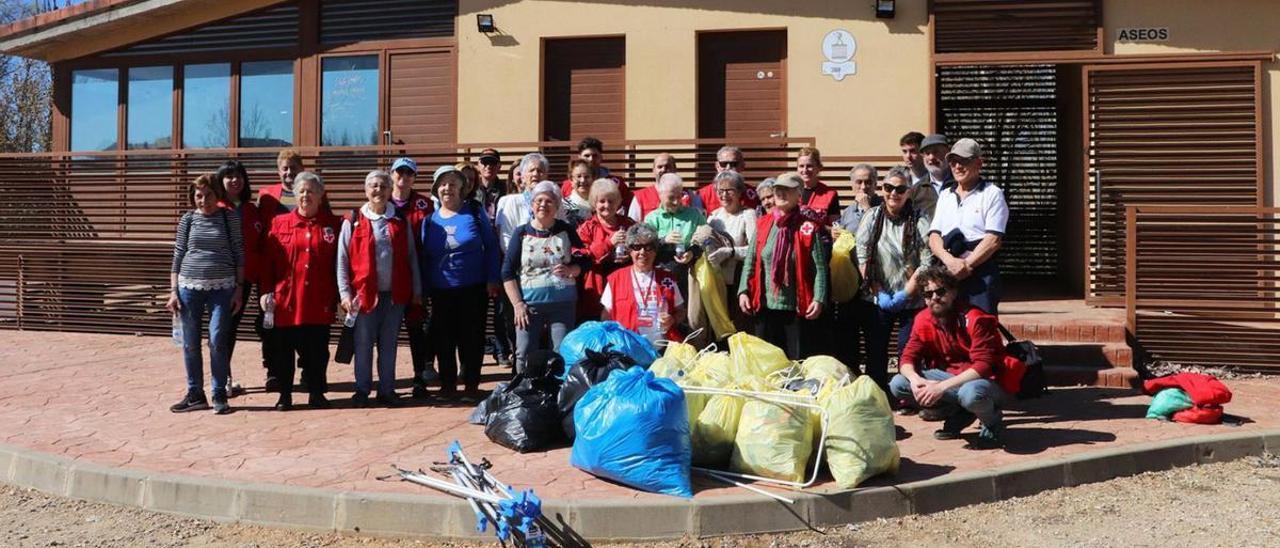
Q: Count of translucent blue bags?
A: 2